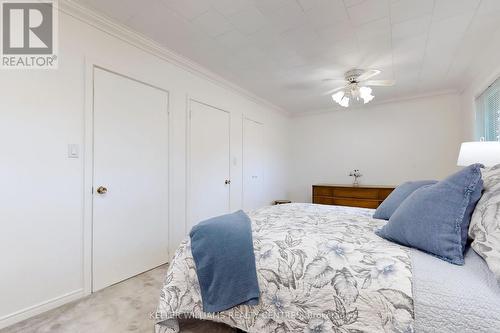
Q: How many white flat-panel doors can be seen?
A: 3